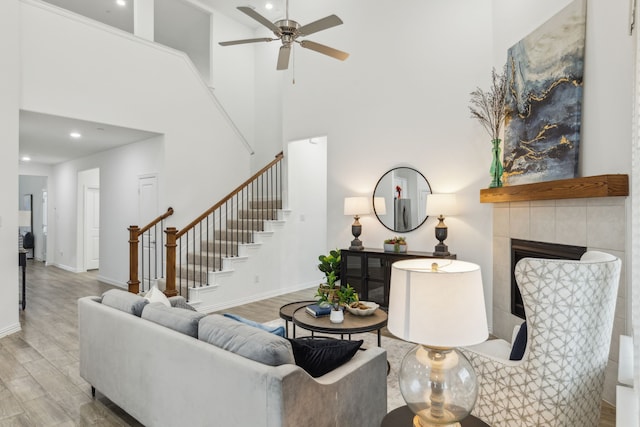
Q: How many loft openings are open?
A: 2